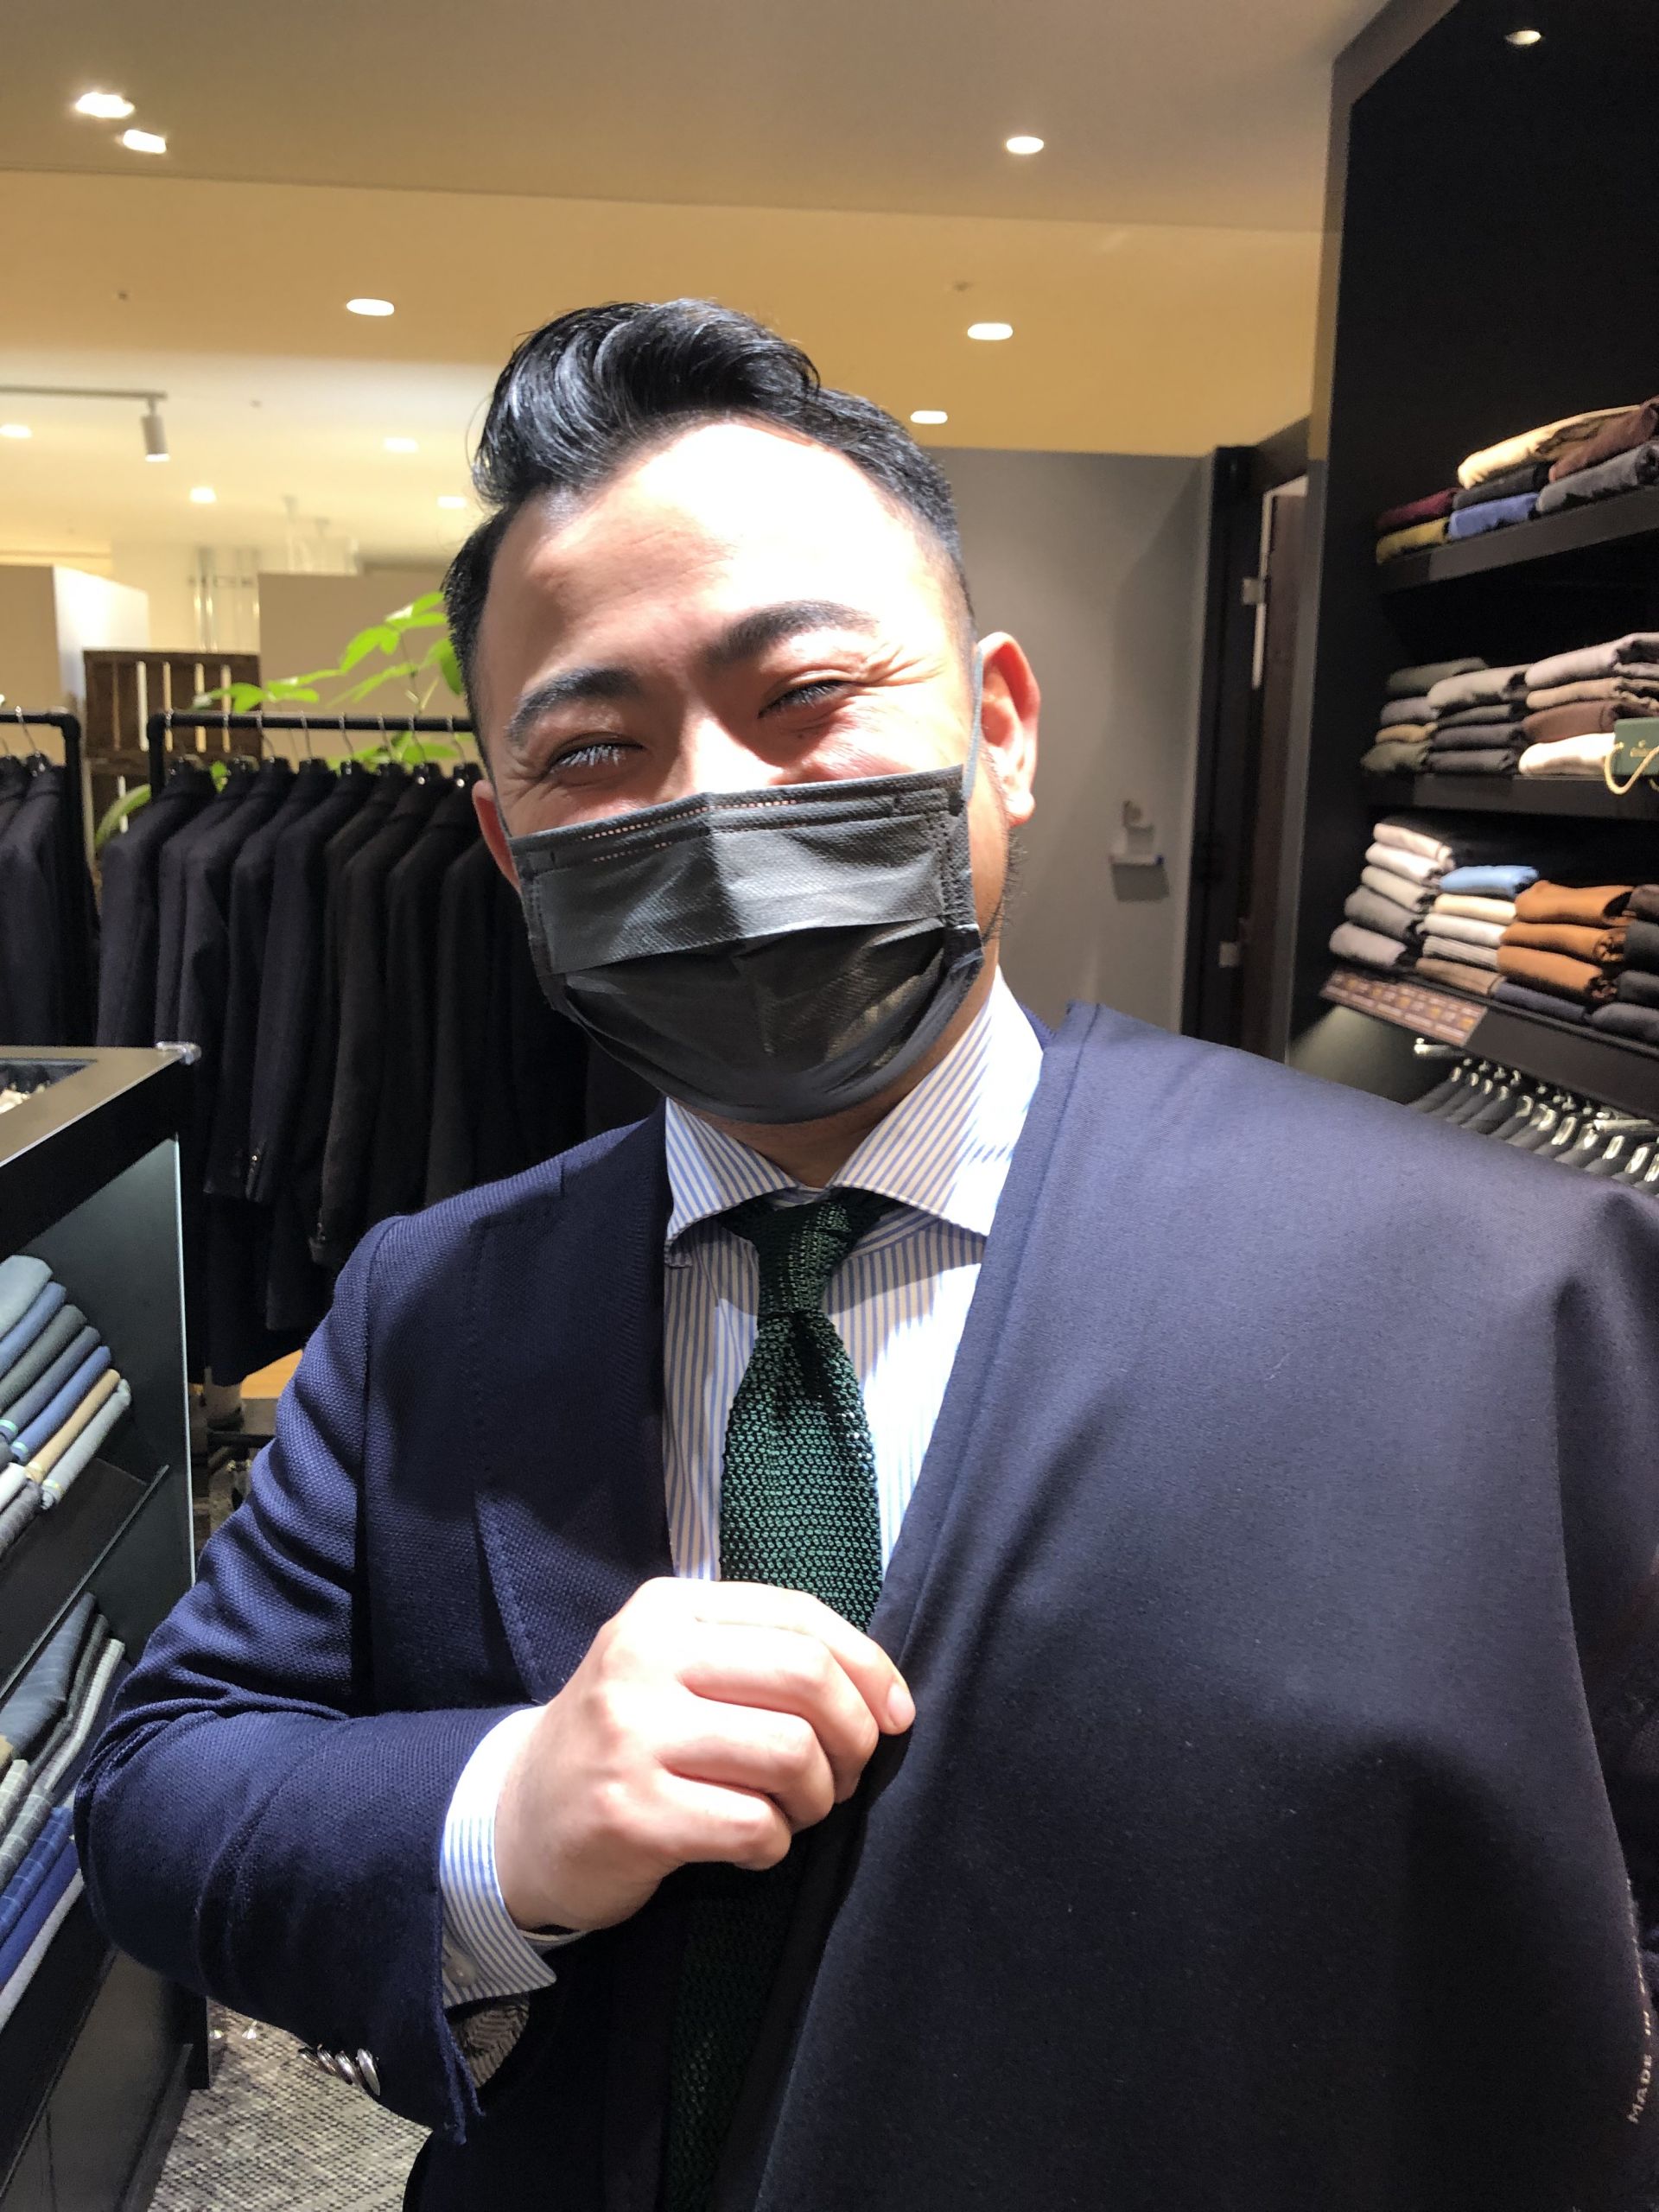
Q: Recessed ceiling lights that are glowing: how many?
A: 11